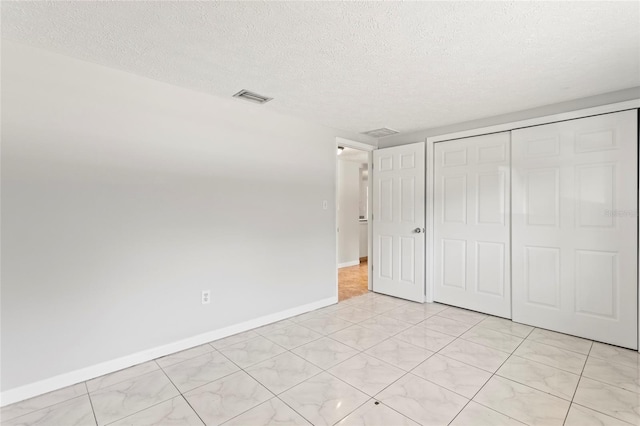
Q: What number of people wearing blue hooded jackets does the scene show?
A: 0